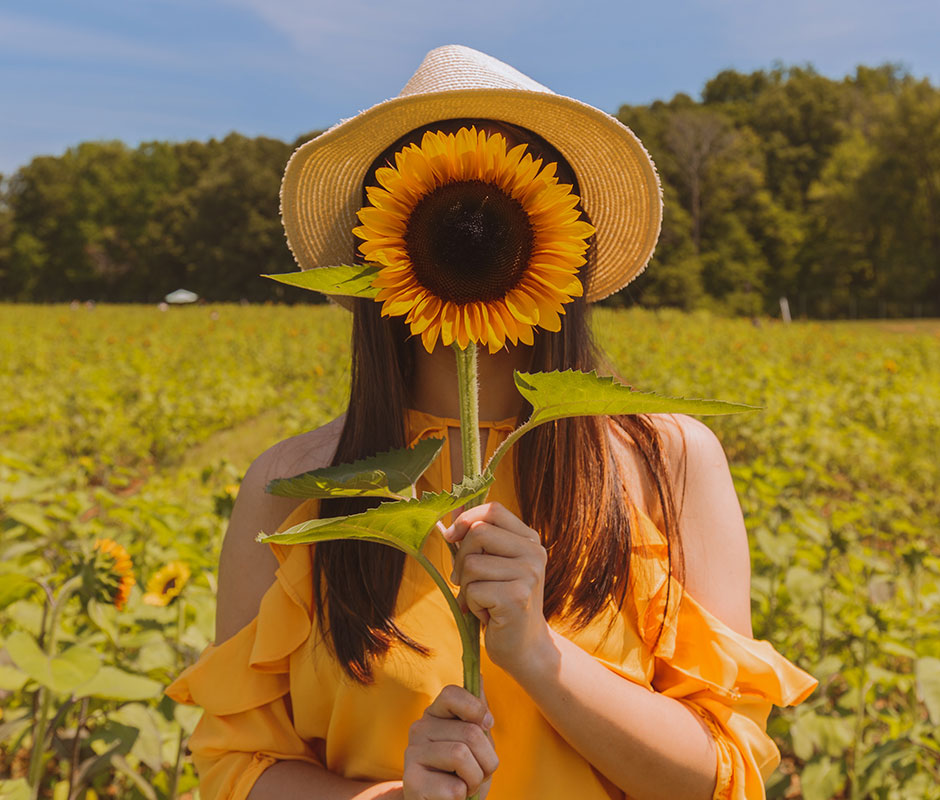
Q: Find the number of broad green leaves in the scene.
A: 4